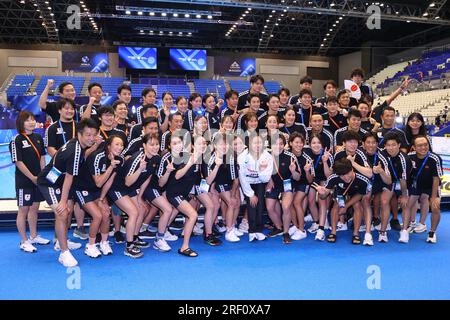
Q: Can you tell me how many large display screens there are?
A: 2